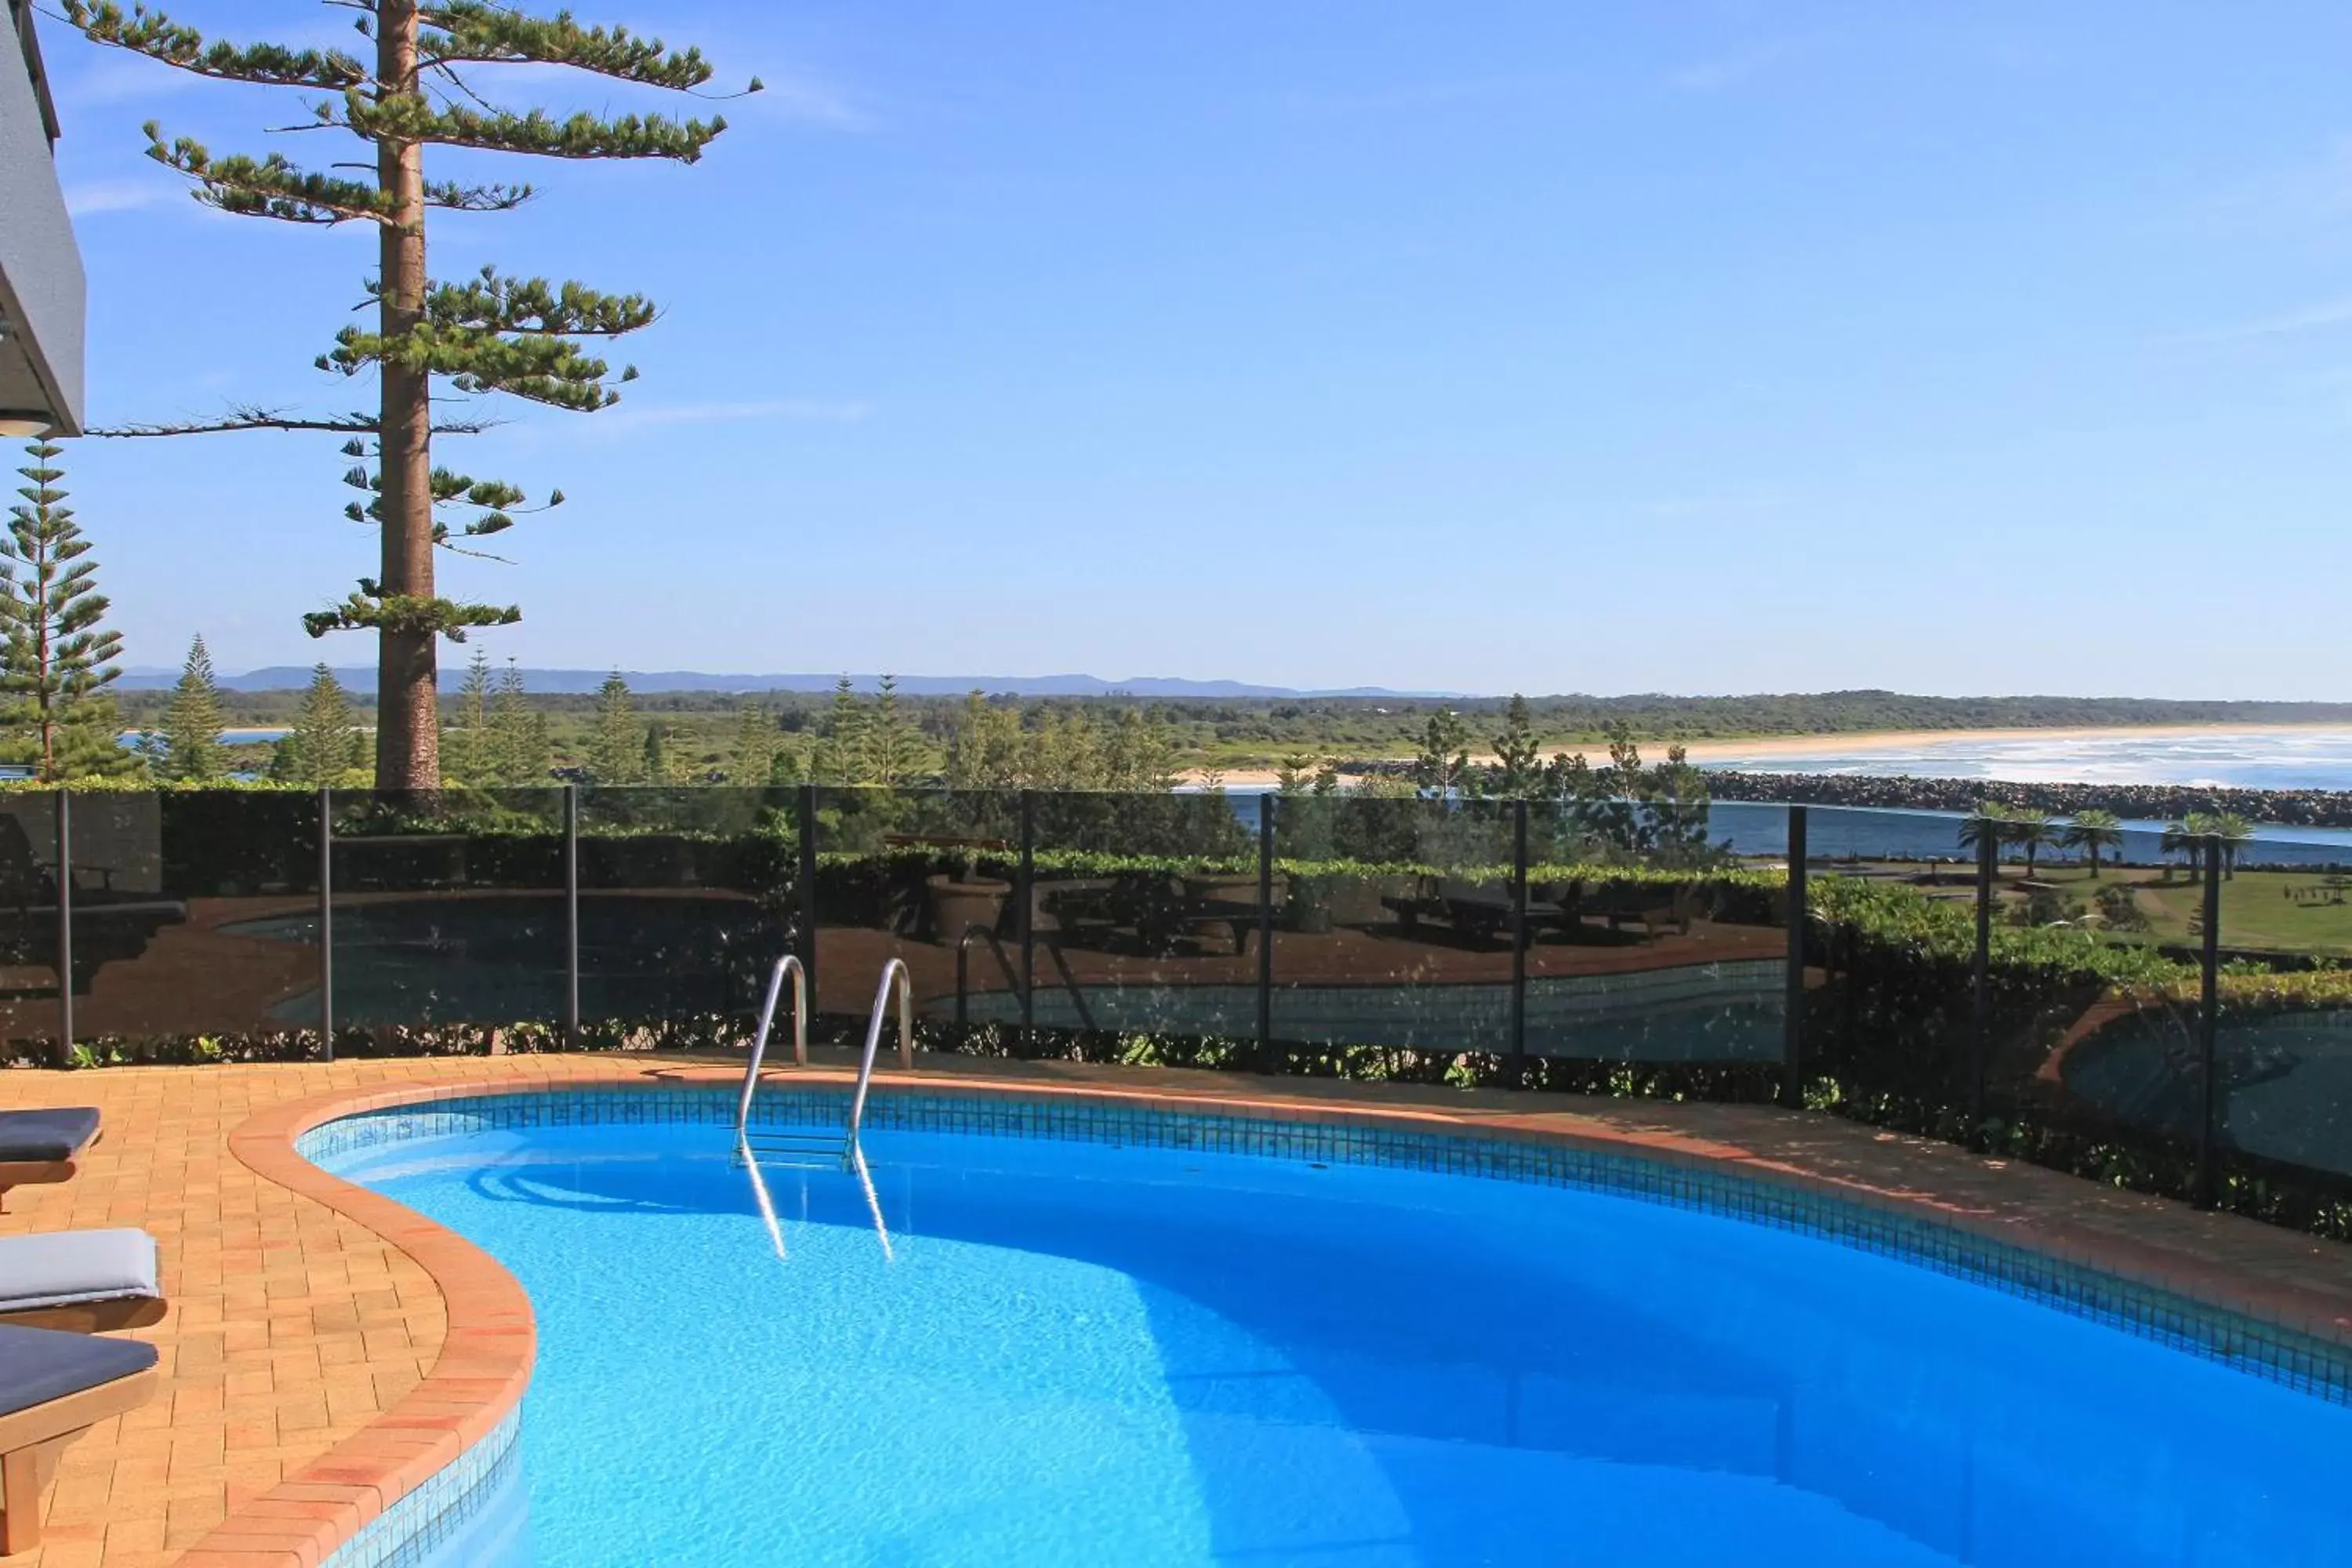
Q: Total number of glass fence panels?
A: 11